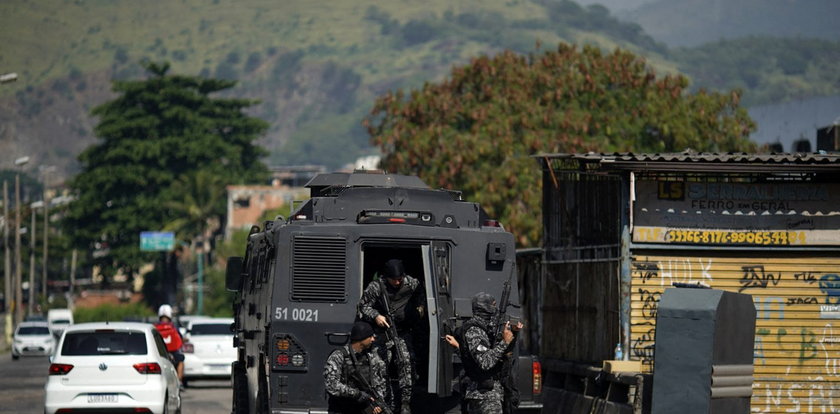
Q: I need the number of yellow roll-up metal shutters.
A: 1